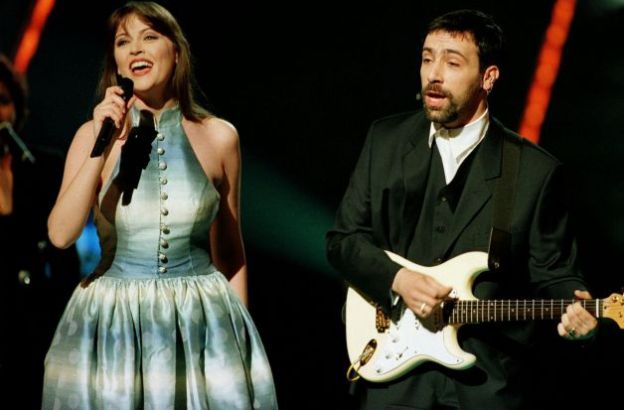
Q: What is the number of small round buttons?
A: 10